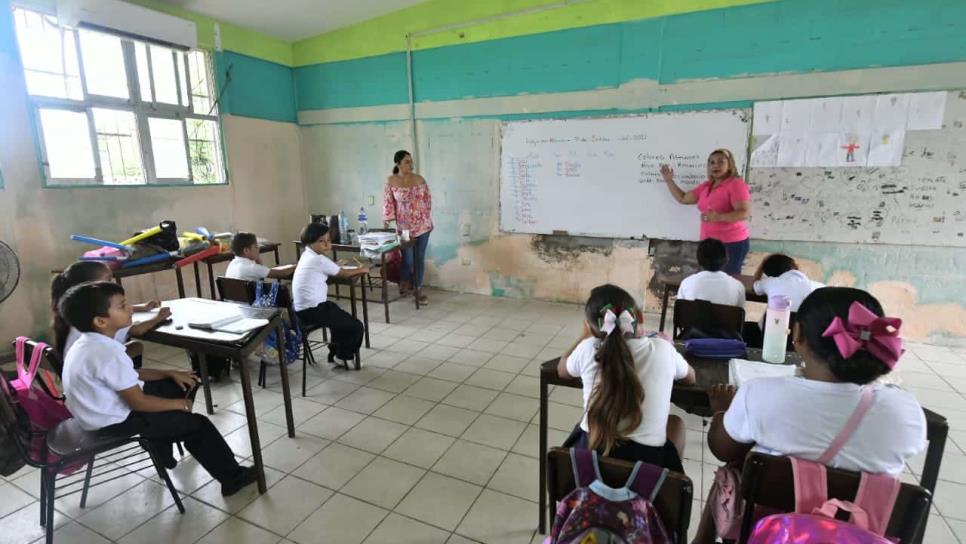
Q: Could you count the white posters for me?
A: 11